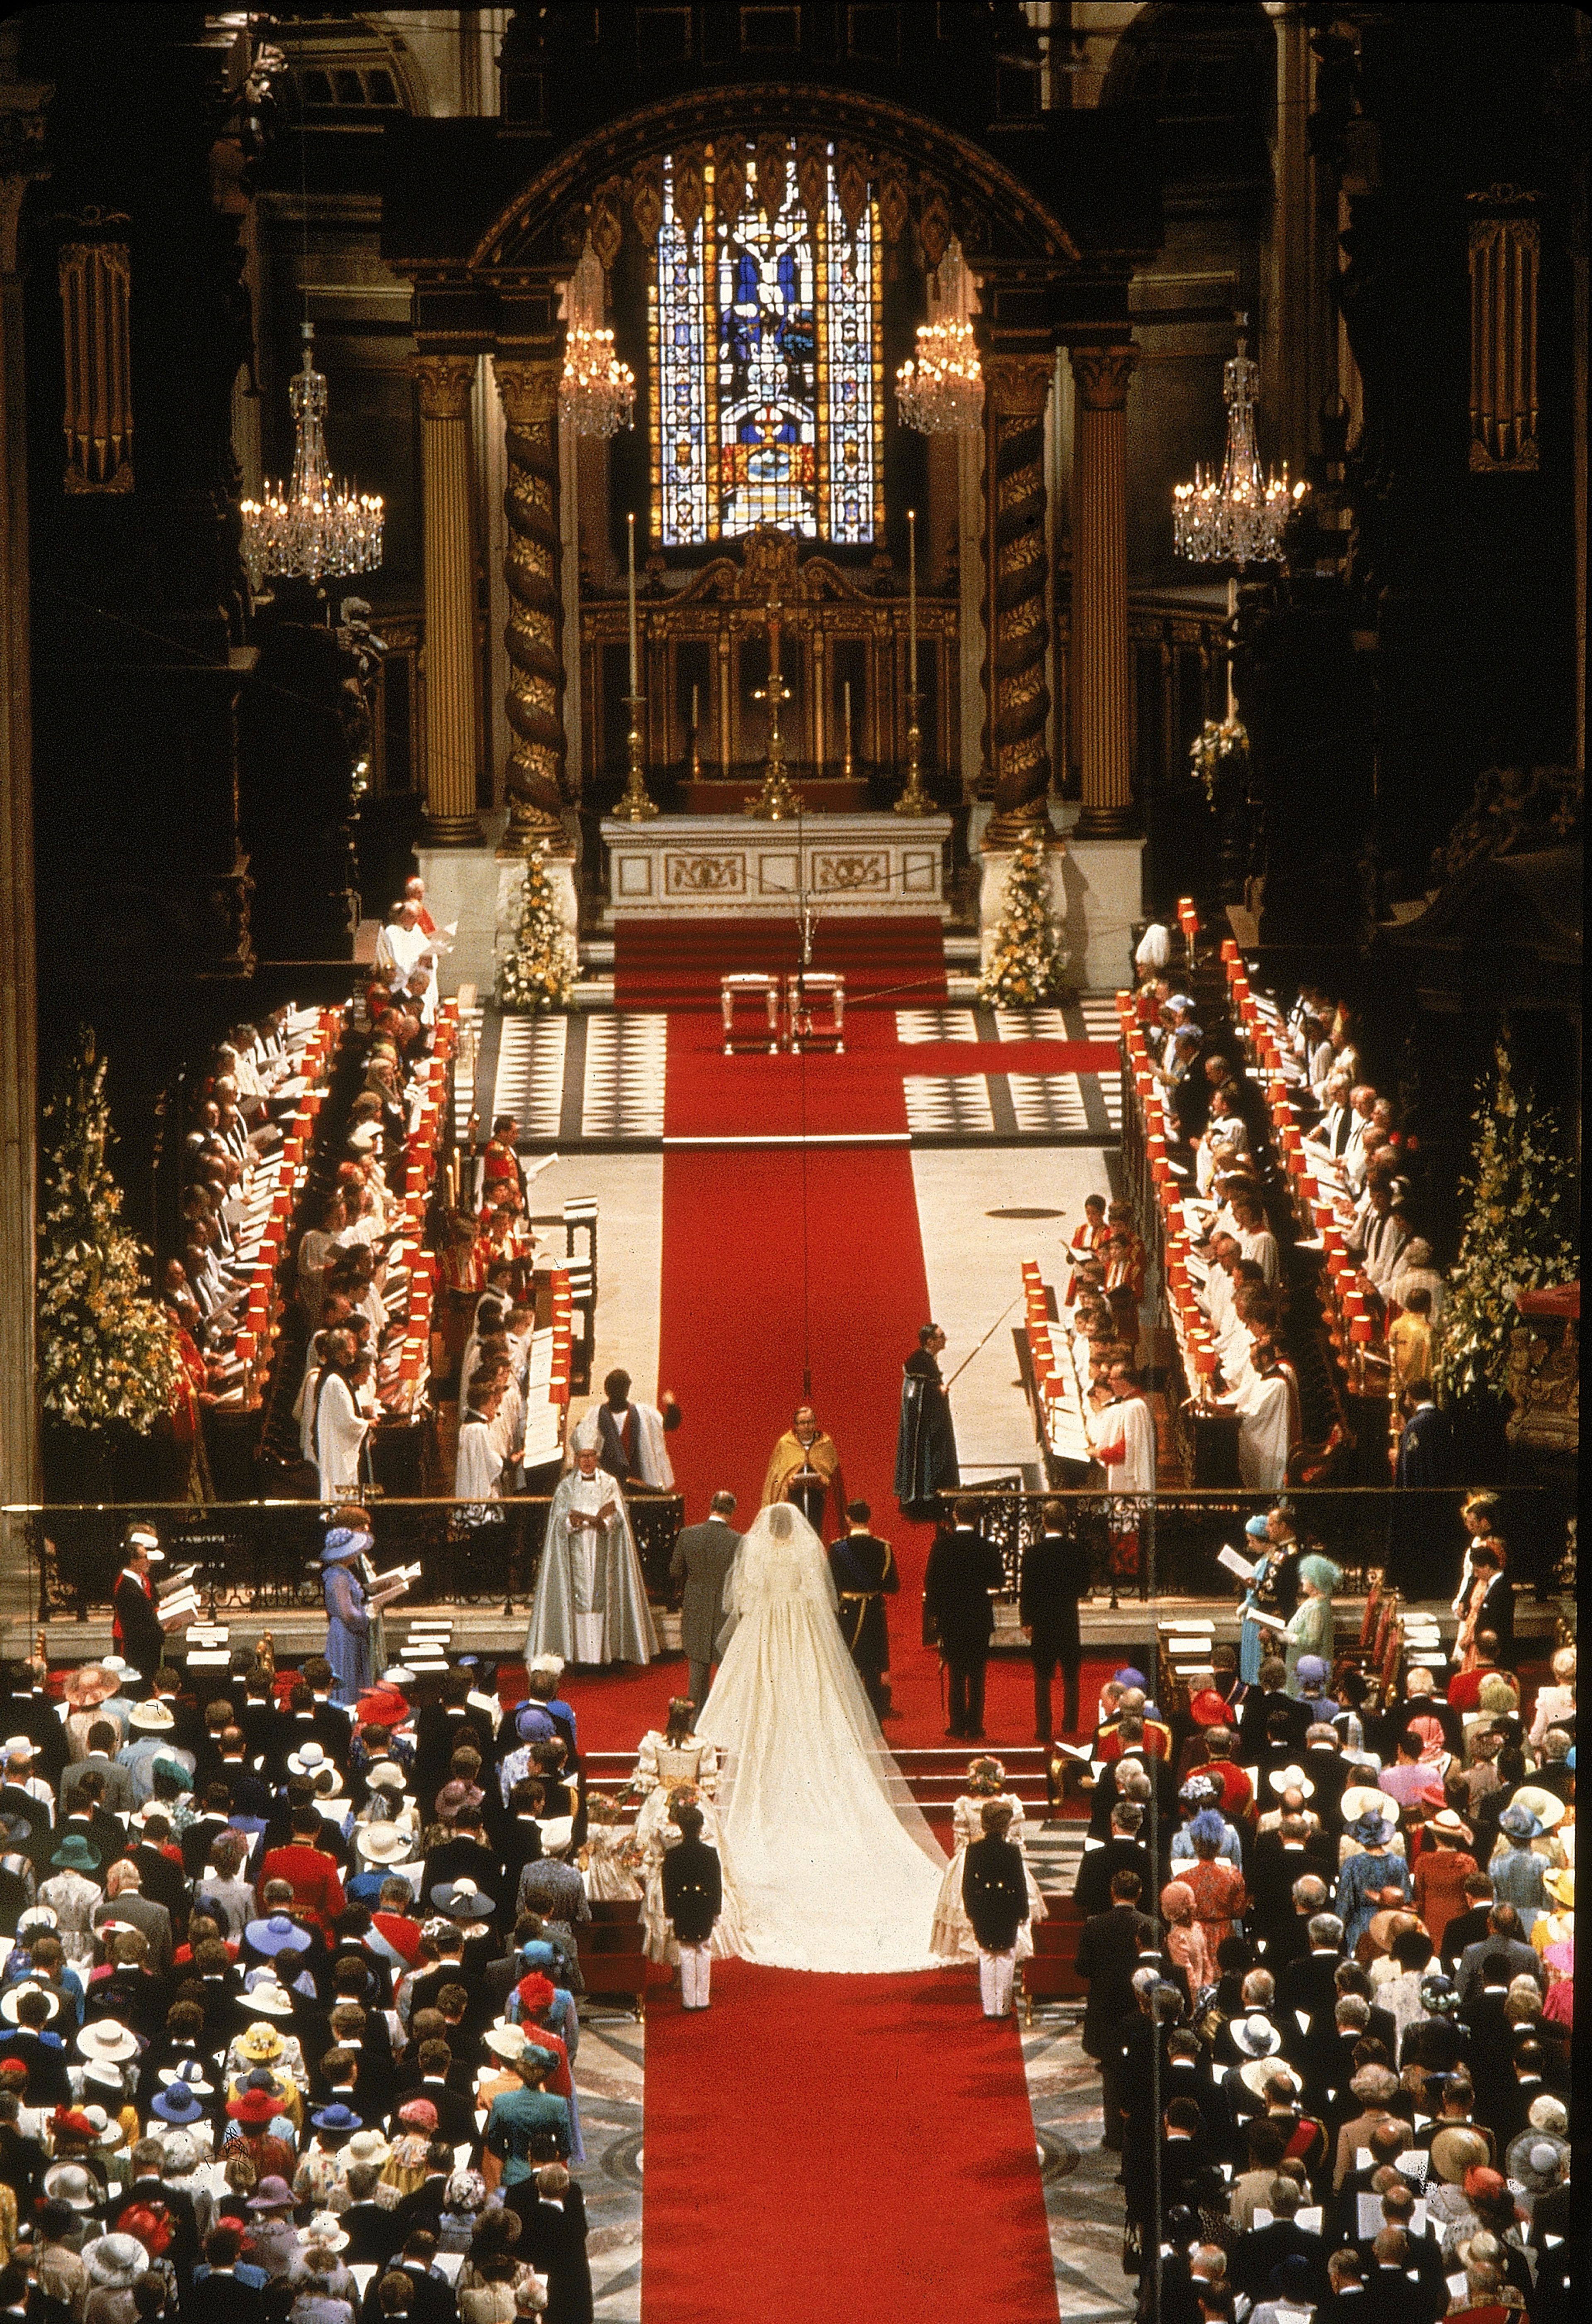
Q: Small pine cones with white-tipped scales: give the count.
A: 0